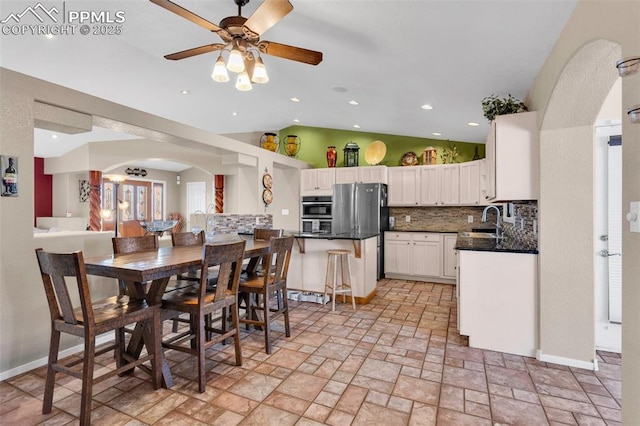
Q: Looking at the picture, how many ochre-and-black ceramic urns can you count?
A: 2